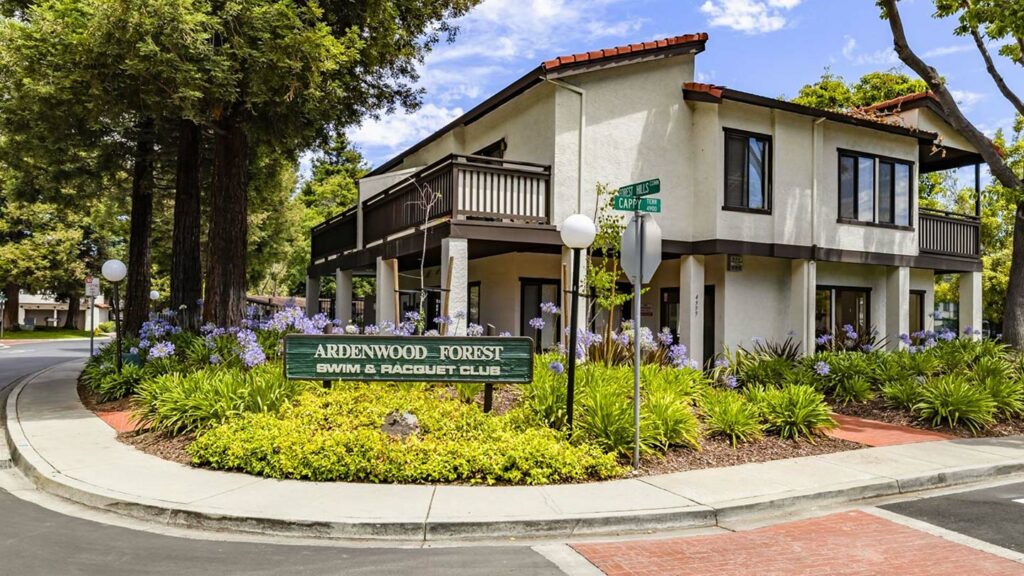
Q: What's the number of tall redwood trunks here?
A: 3